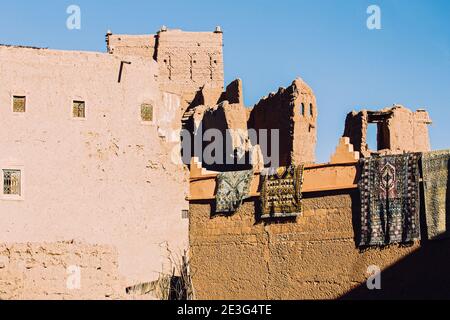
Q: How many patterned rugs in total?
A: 4